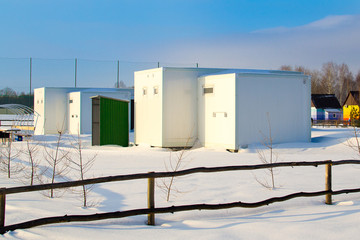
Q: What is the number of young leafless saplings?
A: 7